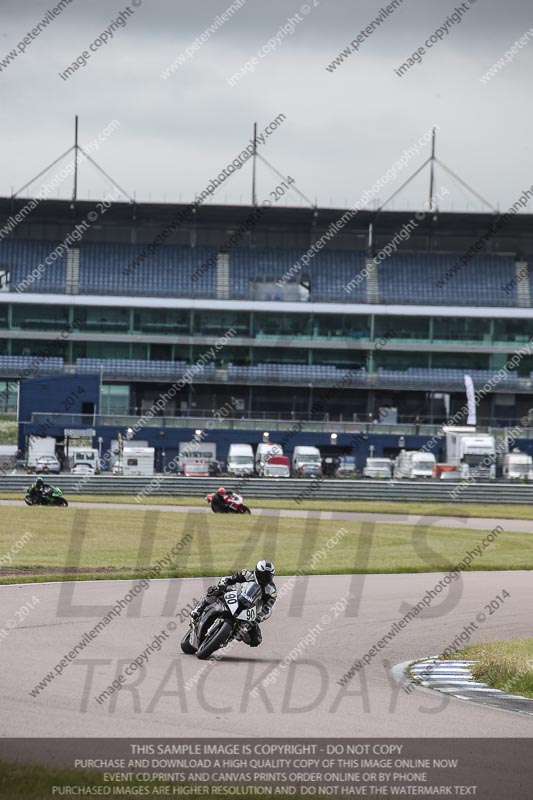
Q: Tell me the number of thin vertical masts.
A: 3